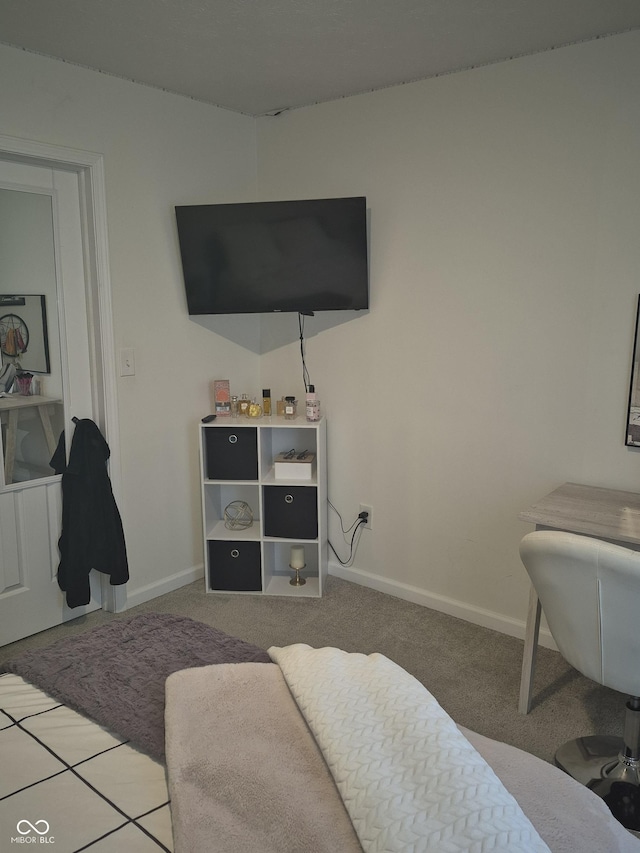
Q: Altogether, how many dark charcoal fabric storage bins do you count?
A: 3